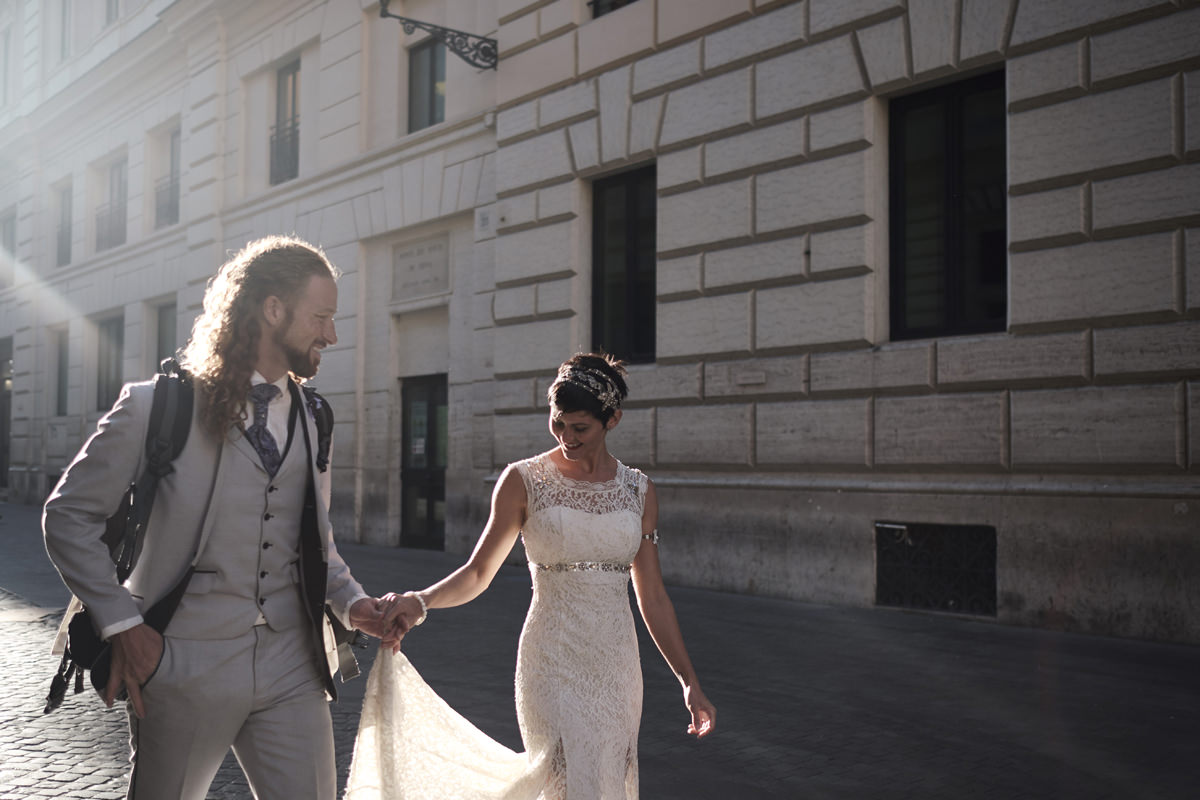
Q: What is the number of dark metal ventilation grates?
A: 1